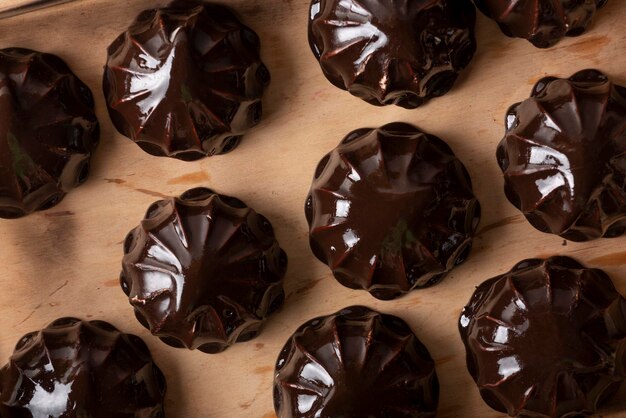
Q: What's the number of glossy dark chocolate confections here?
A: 10